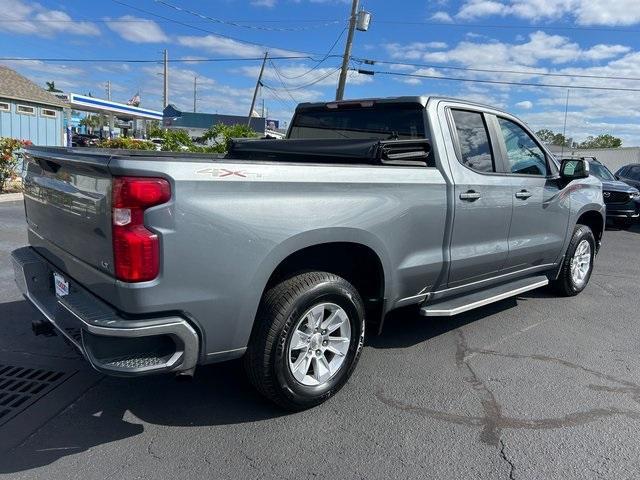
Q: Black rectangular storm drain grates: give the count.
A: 1